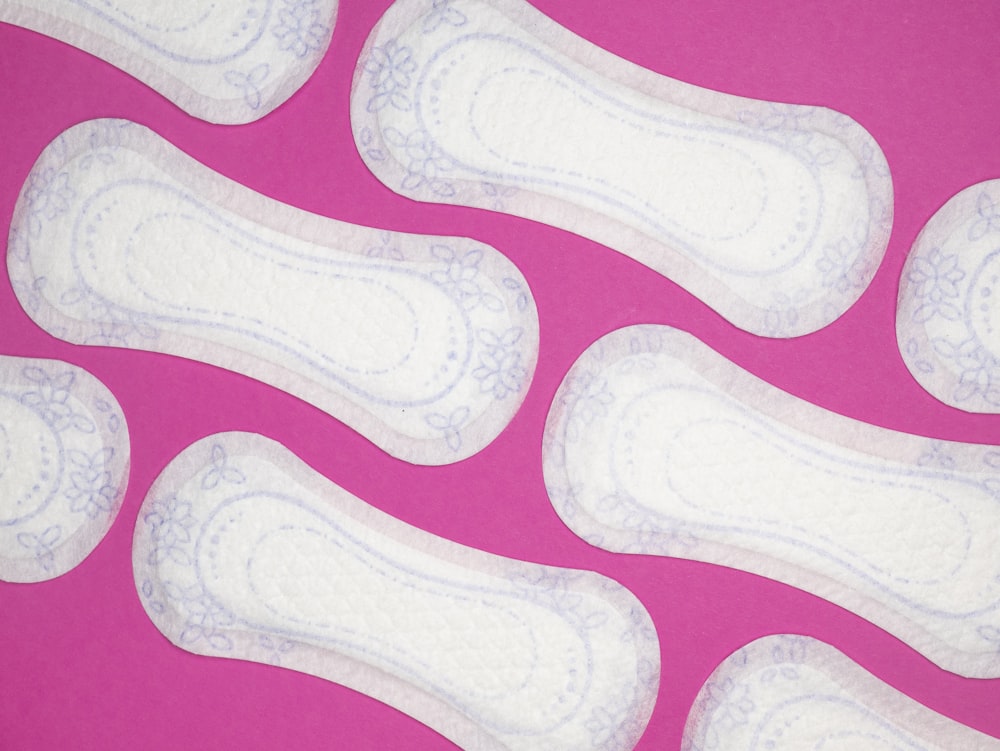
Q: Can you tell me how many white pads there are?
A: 8